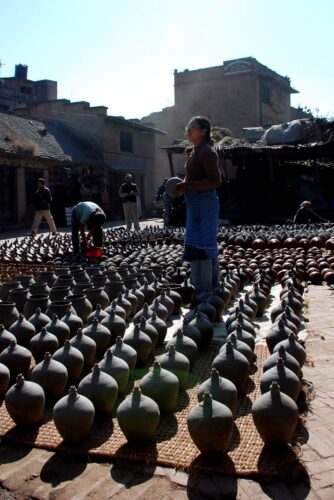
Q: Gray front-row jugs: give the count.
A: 5